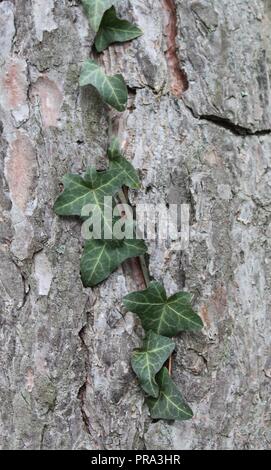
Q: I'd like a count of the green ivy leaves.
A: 9